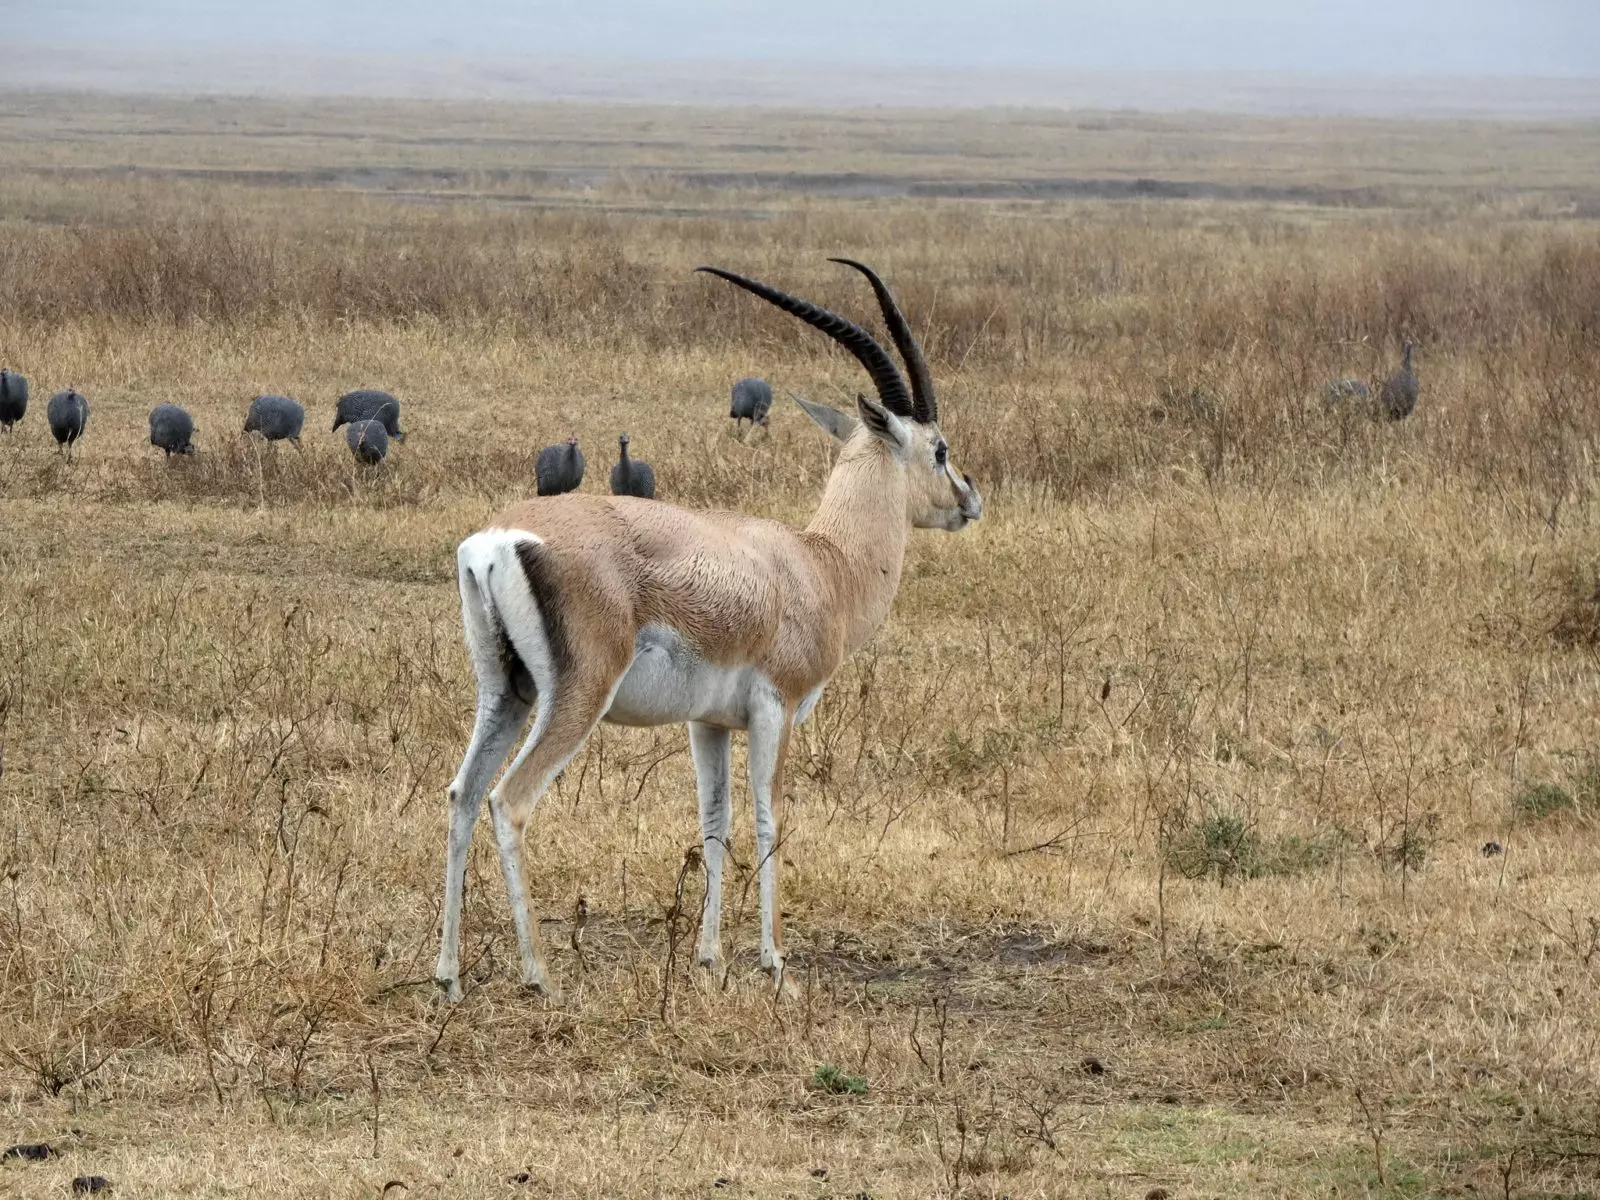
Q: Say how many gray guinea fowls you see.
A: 11